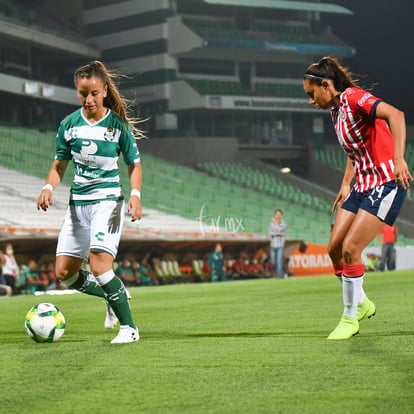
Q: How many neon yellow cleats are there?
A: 2